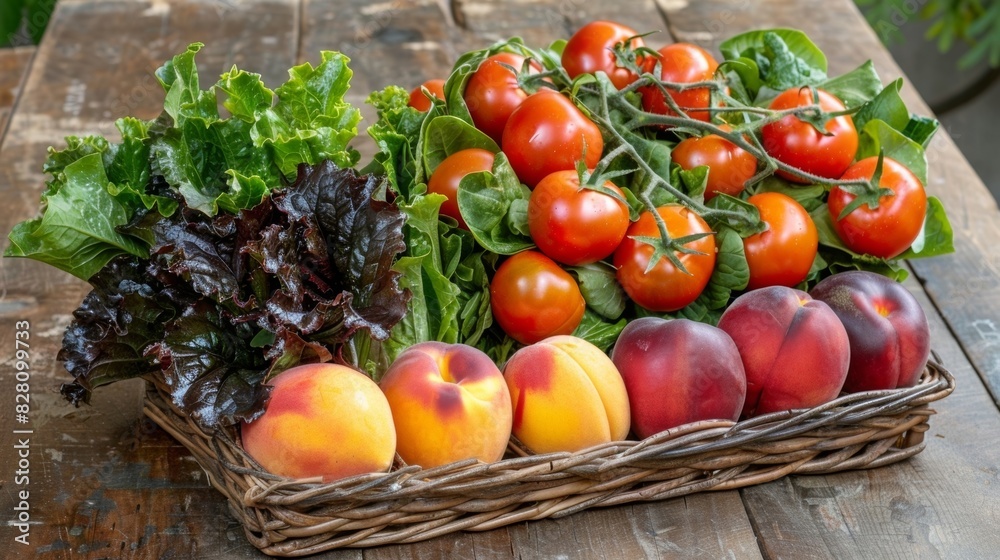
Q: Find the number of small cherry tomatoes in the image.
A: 13